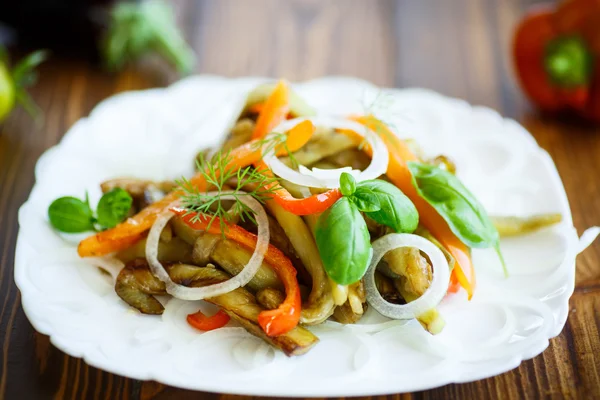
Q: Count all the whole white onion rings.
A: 3